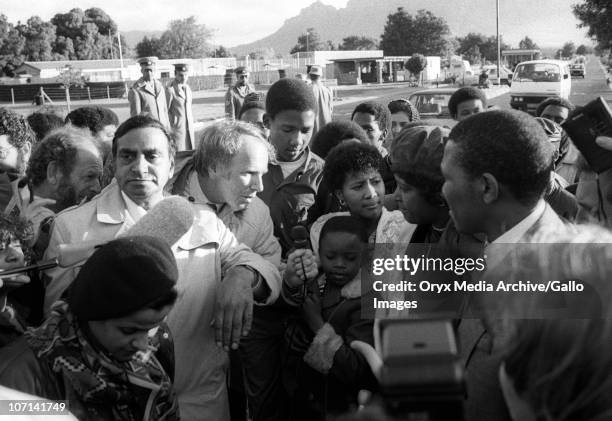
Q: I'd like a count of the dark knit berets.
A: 2